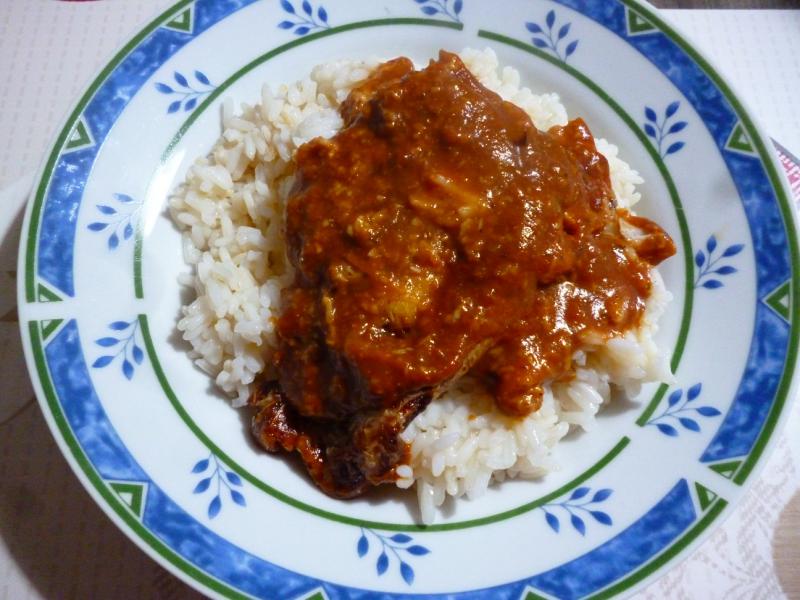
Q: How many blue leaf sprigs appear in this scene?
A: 12